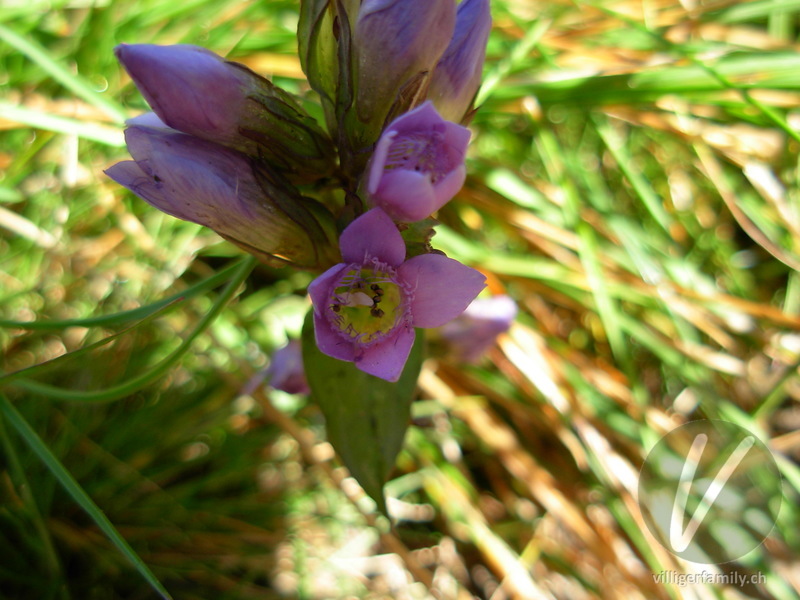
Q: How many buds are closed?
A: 4